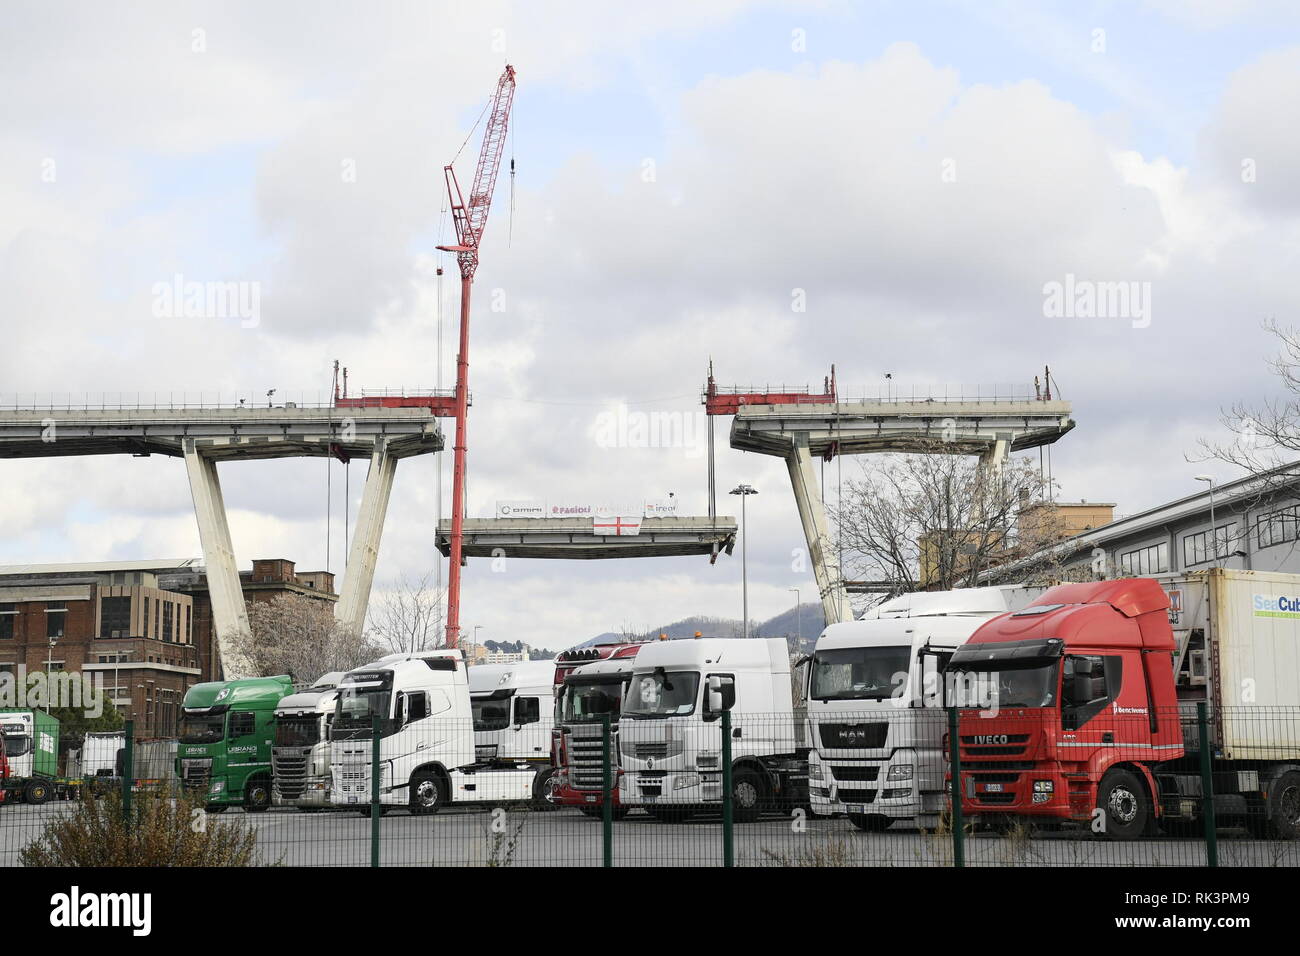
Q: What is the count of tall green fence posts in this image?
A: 6